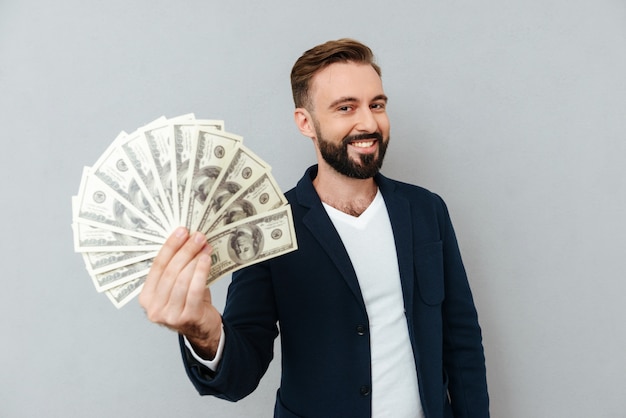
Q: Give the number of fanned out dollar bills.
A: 13